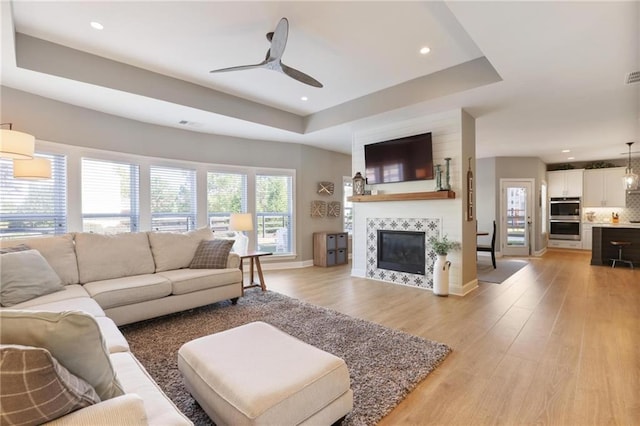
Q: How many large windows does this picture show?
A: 5